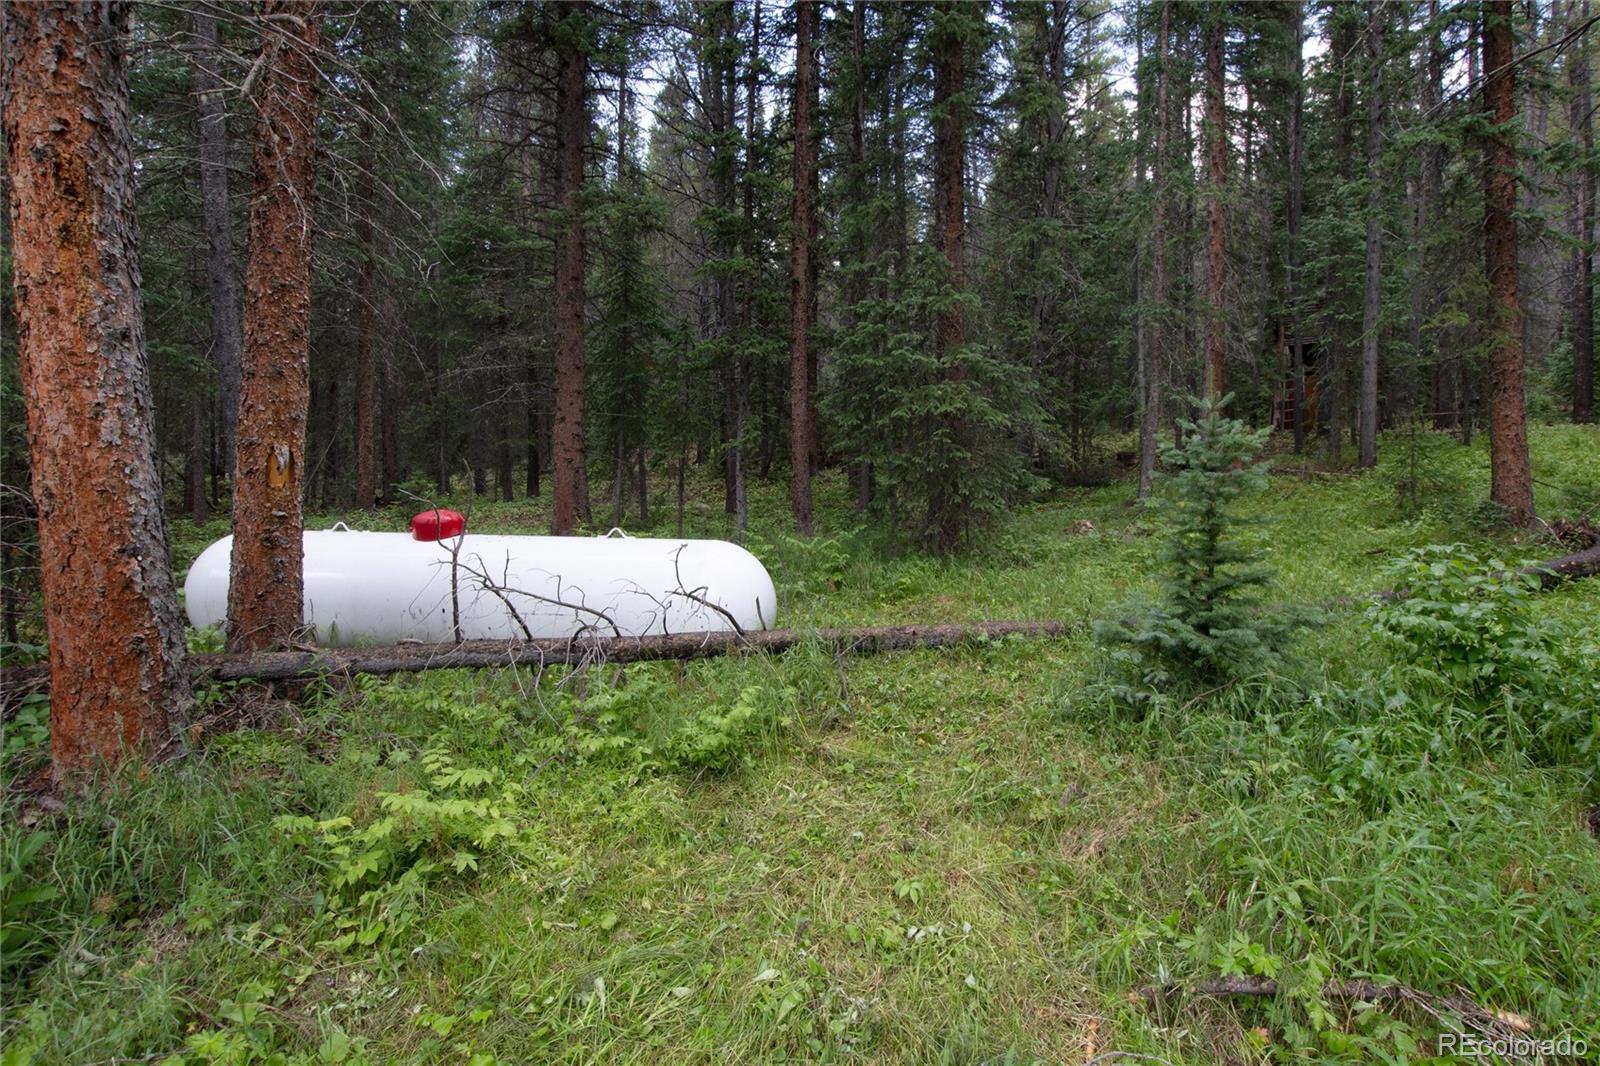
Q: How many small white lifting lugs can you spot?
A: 2